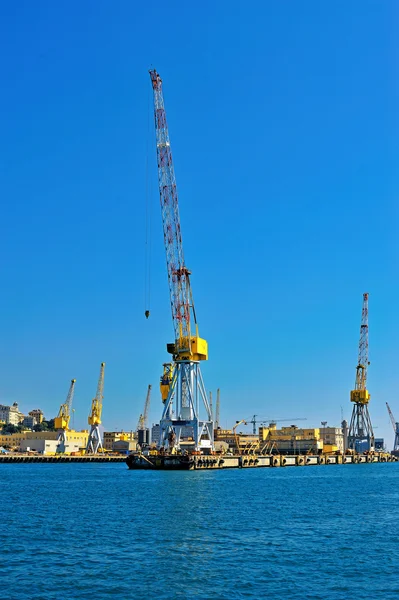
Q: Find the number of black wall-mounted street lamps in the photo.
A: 0